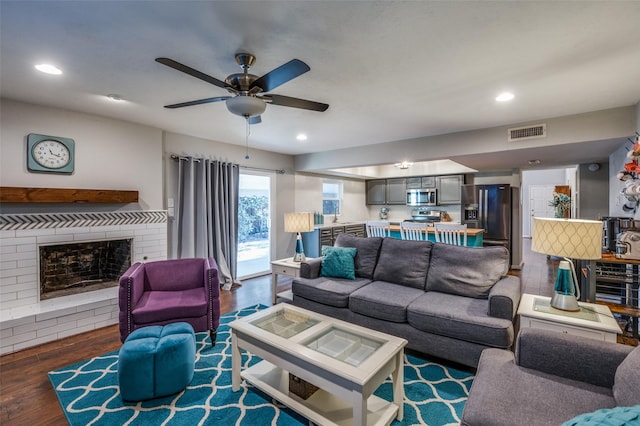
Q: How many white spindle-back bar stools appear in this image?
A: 3